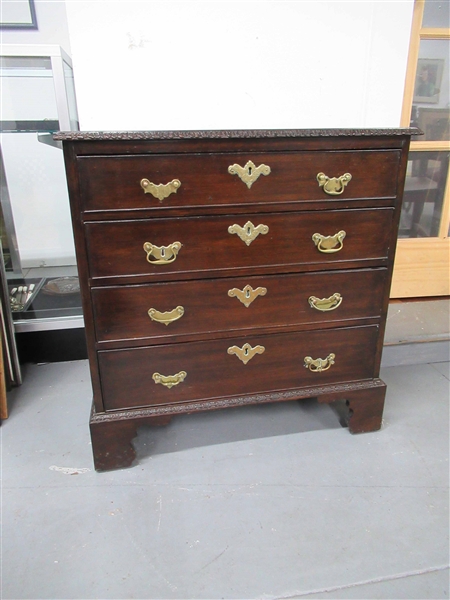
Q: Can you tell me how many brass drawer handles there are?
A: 8